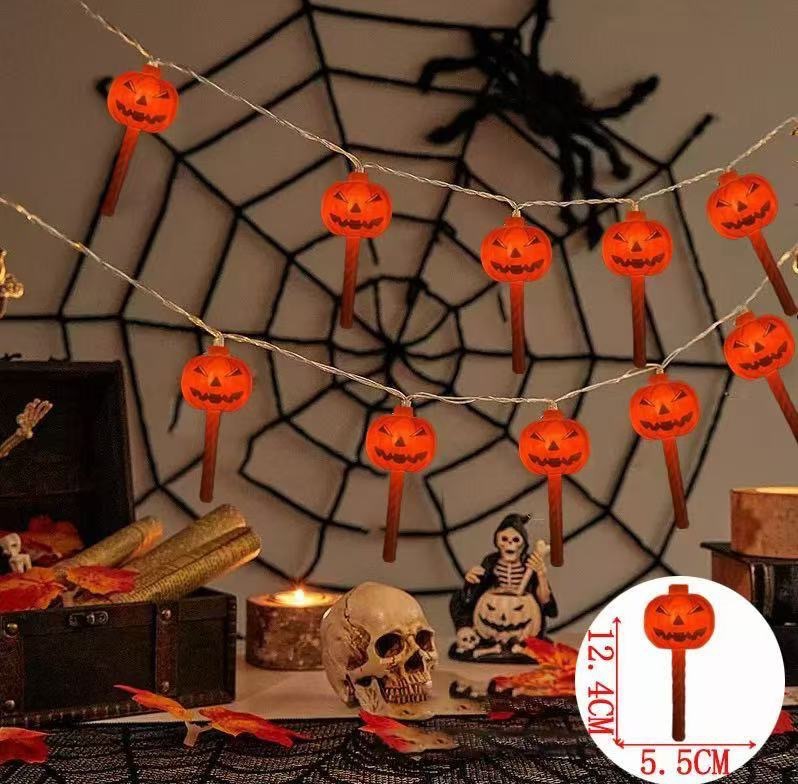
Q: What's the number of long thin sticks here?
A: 11